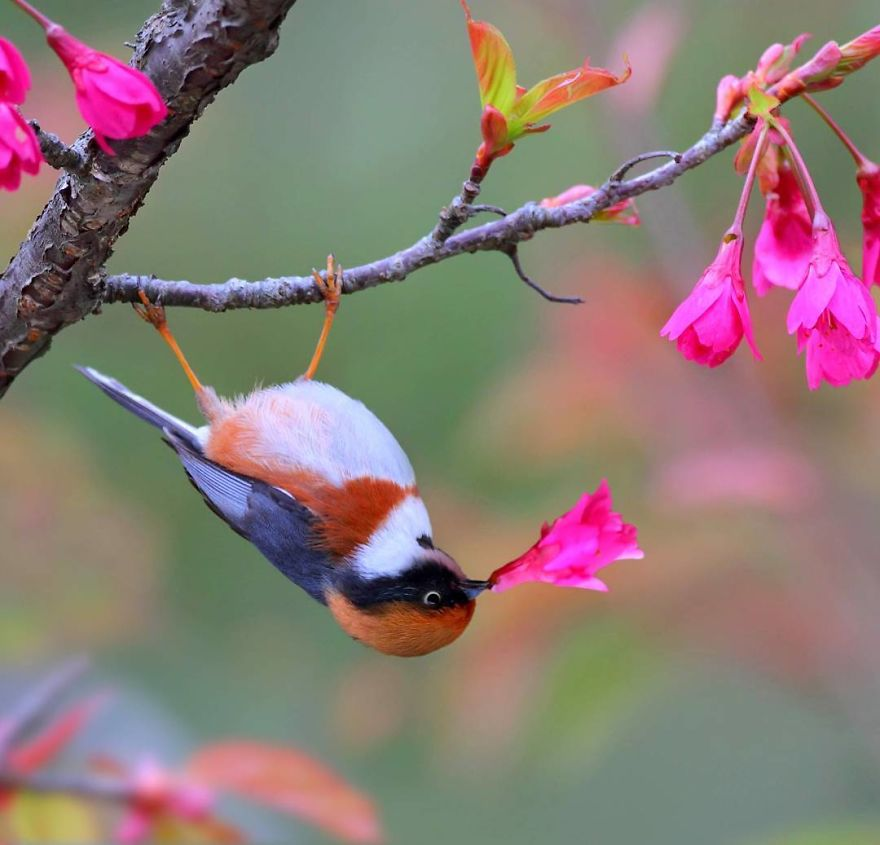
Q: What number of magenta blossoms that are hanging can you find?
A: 7